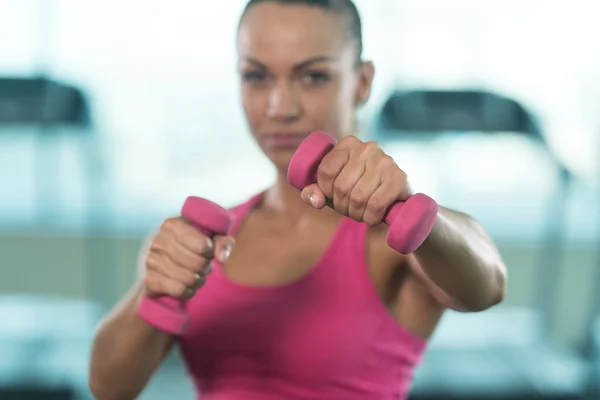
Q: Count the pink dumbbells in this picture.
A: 2